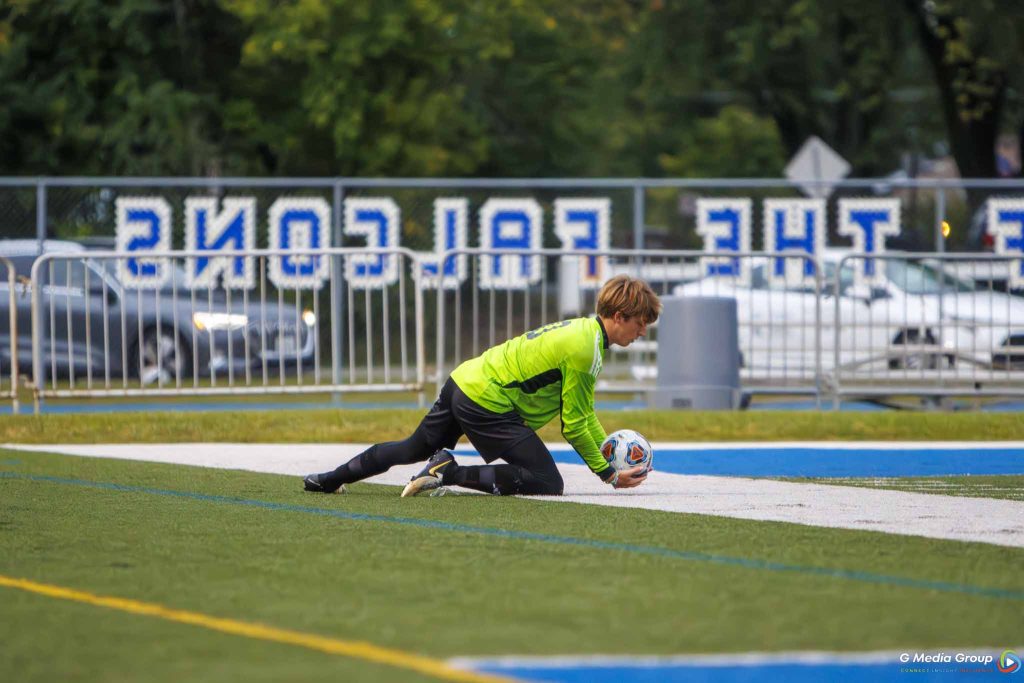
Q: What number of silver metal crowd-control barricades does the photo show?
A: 4